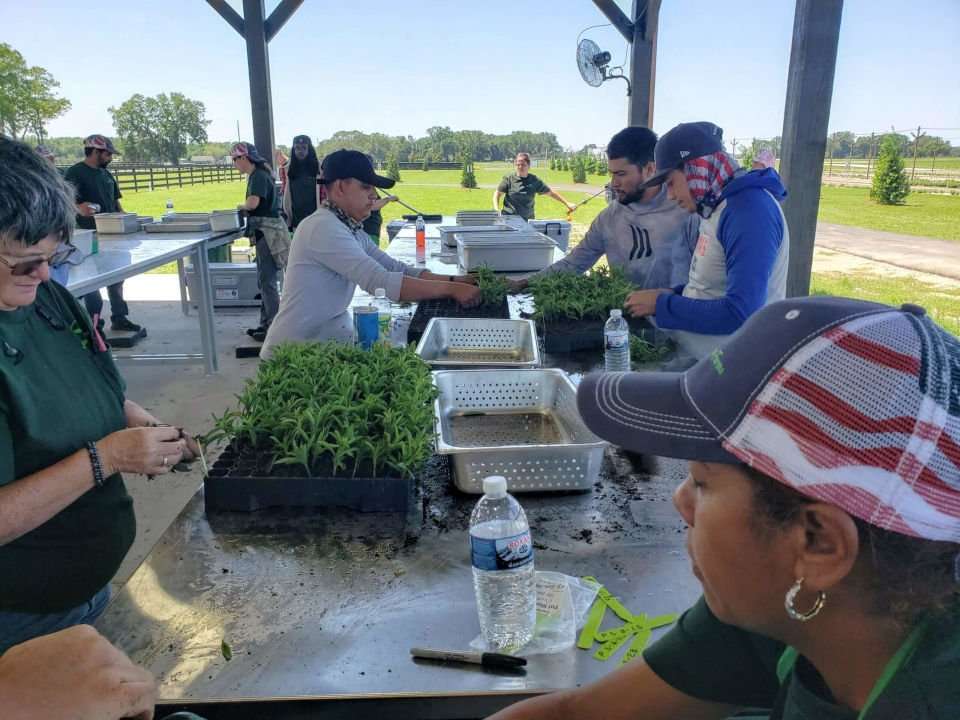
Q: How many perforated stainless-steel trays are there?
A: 2